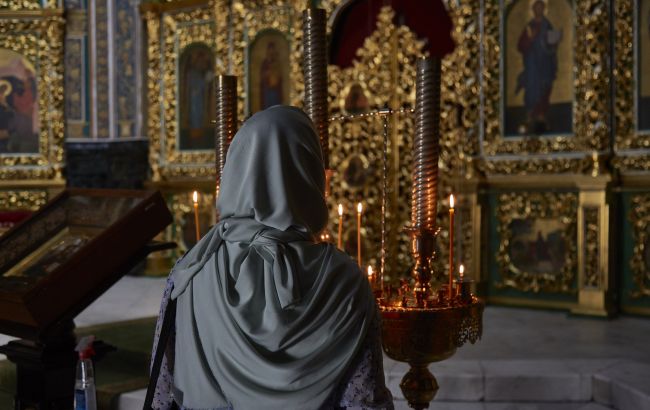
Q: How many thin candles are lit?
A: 6